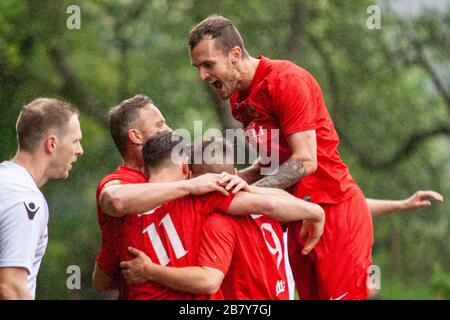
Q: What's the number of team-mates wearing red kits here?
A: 4